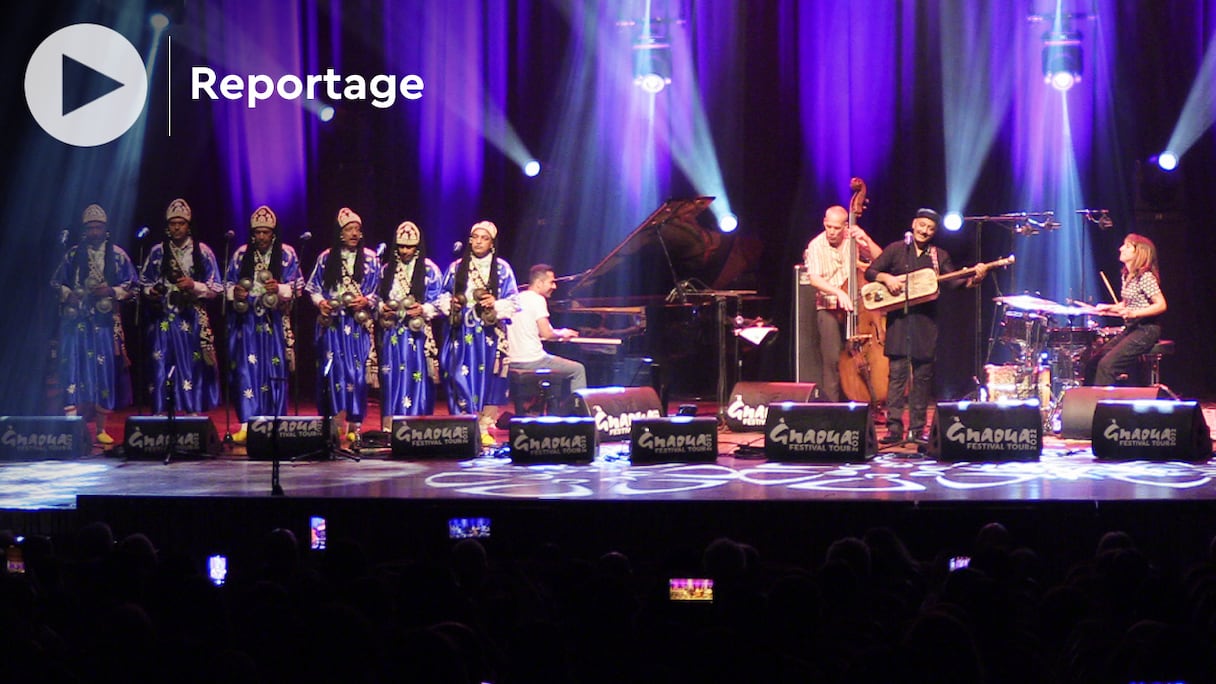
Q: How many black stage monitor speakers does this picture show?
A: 12